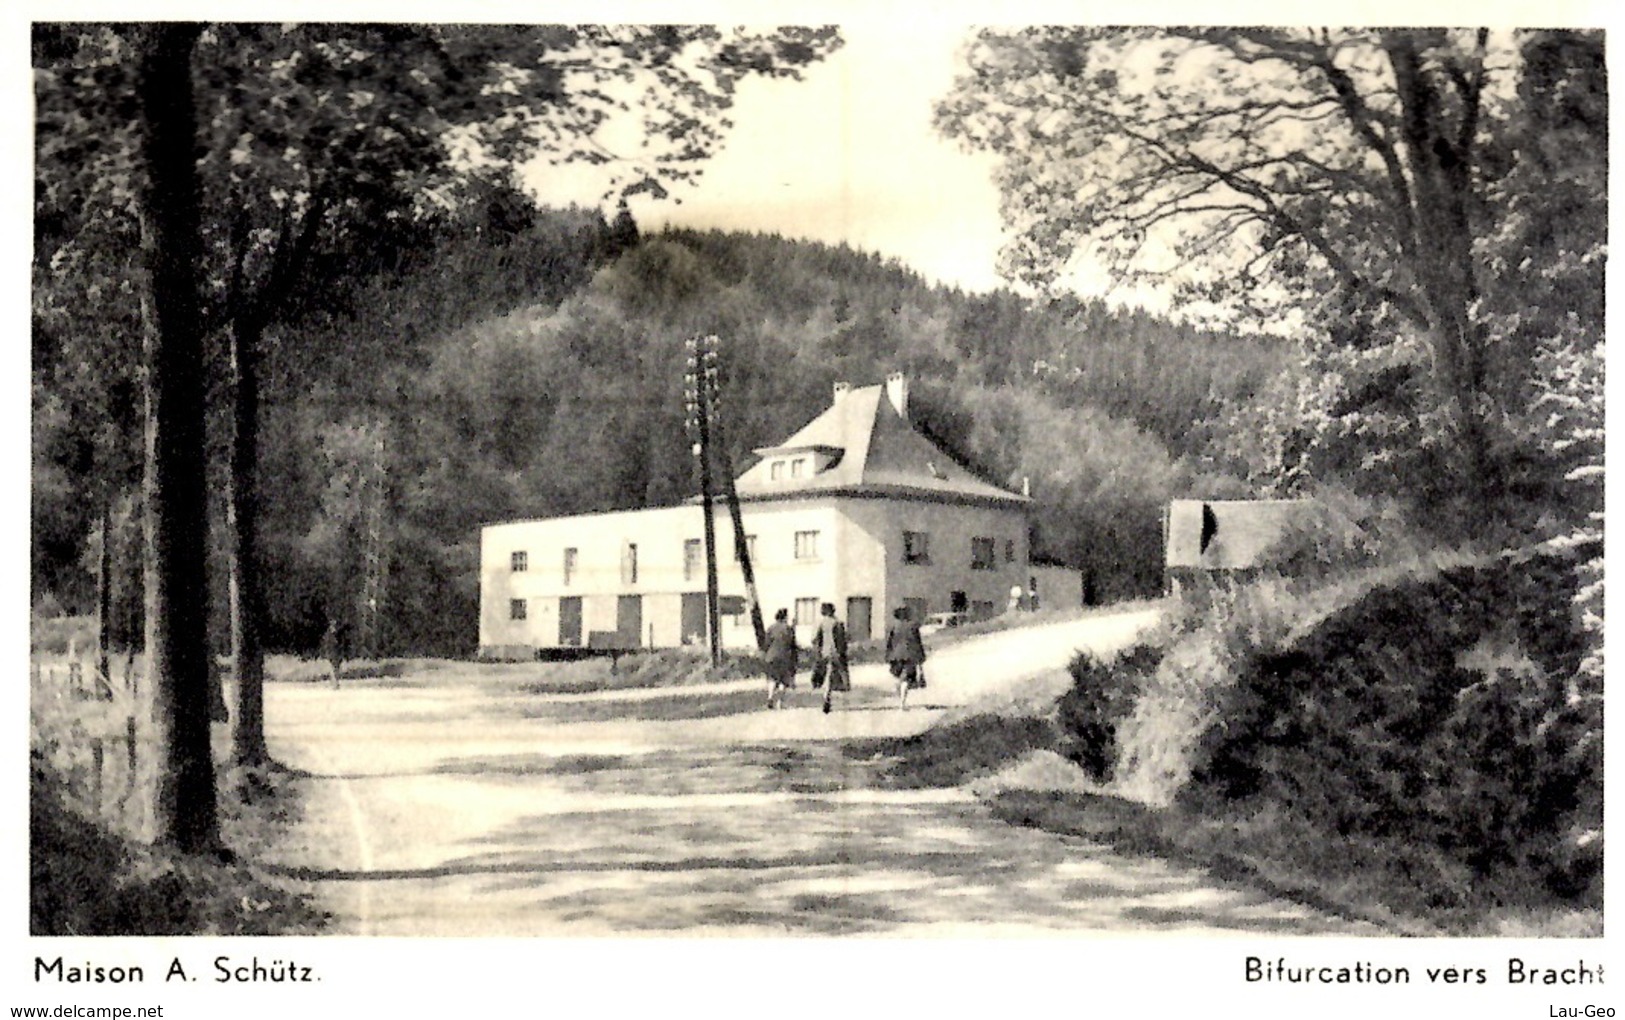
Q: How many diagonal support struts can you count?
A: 1